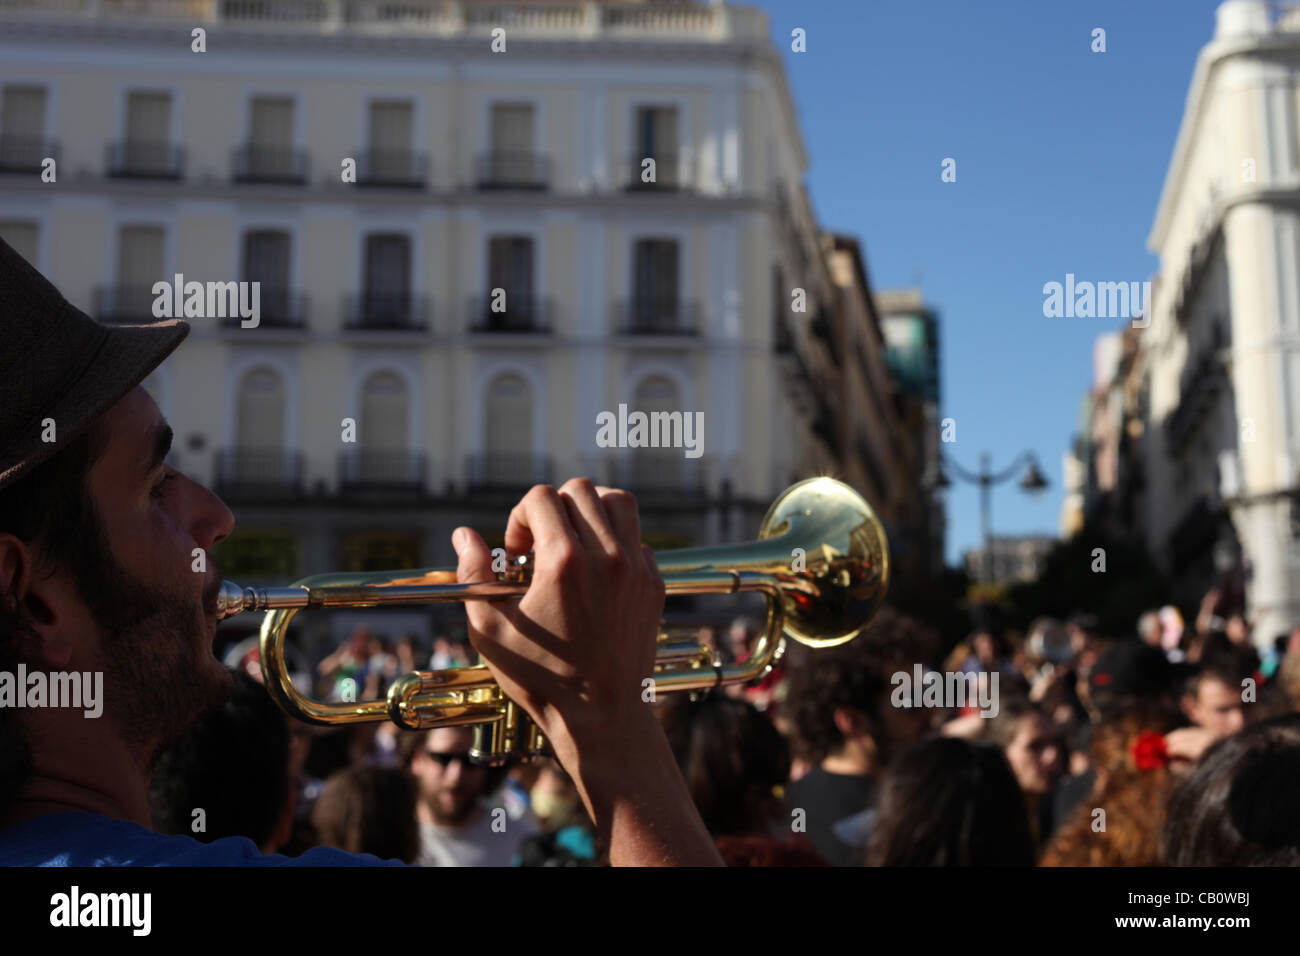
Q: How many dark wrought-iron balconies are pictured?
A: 15